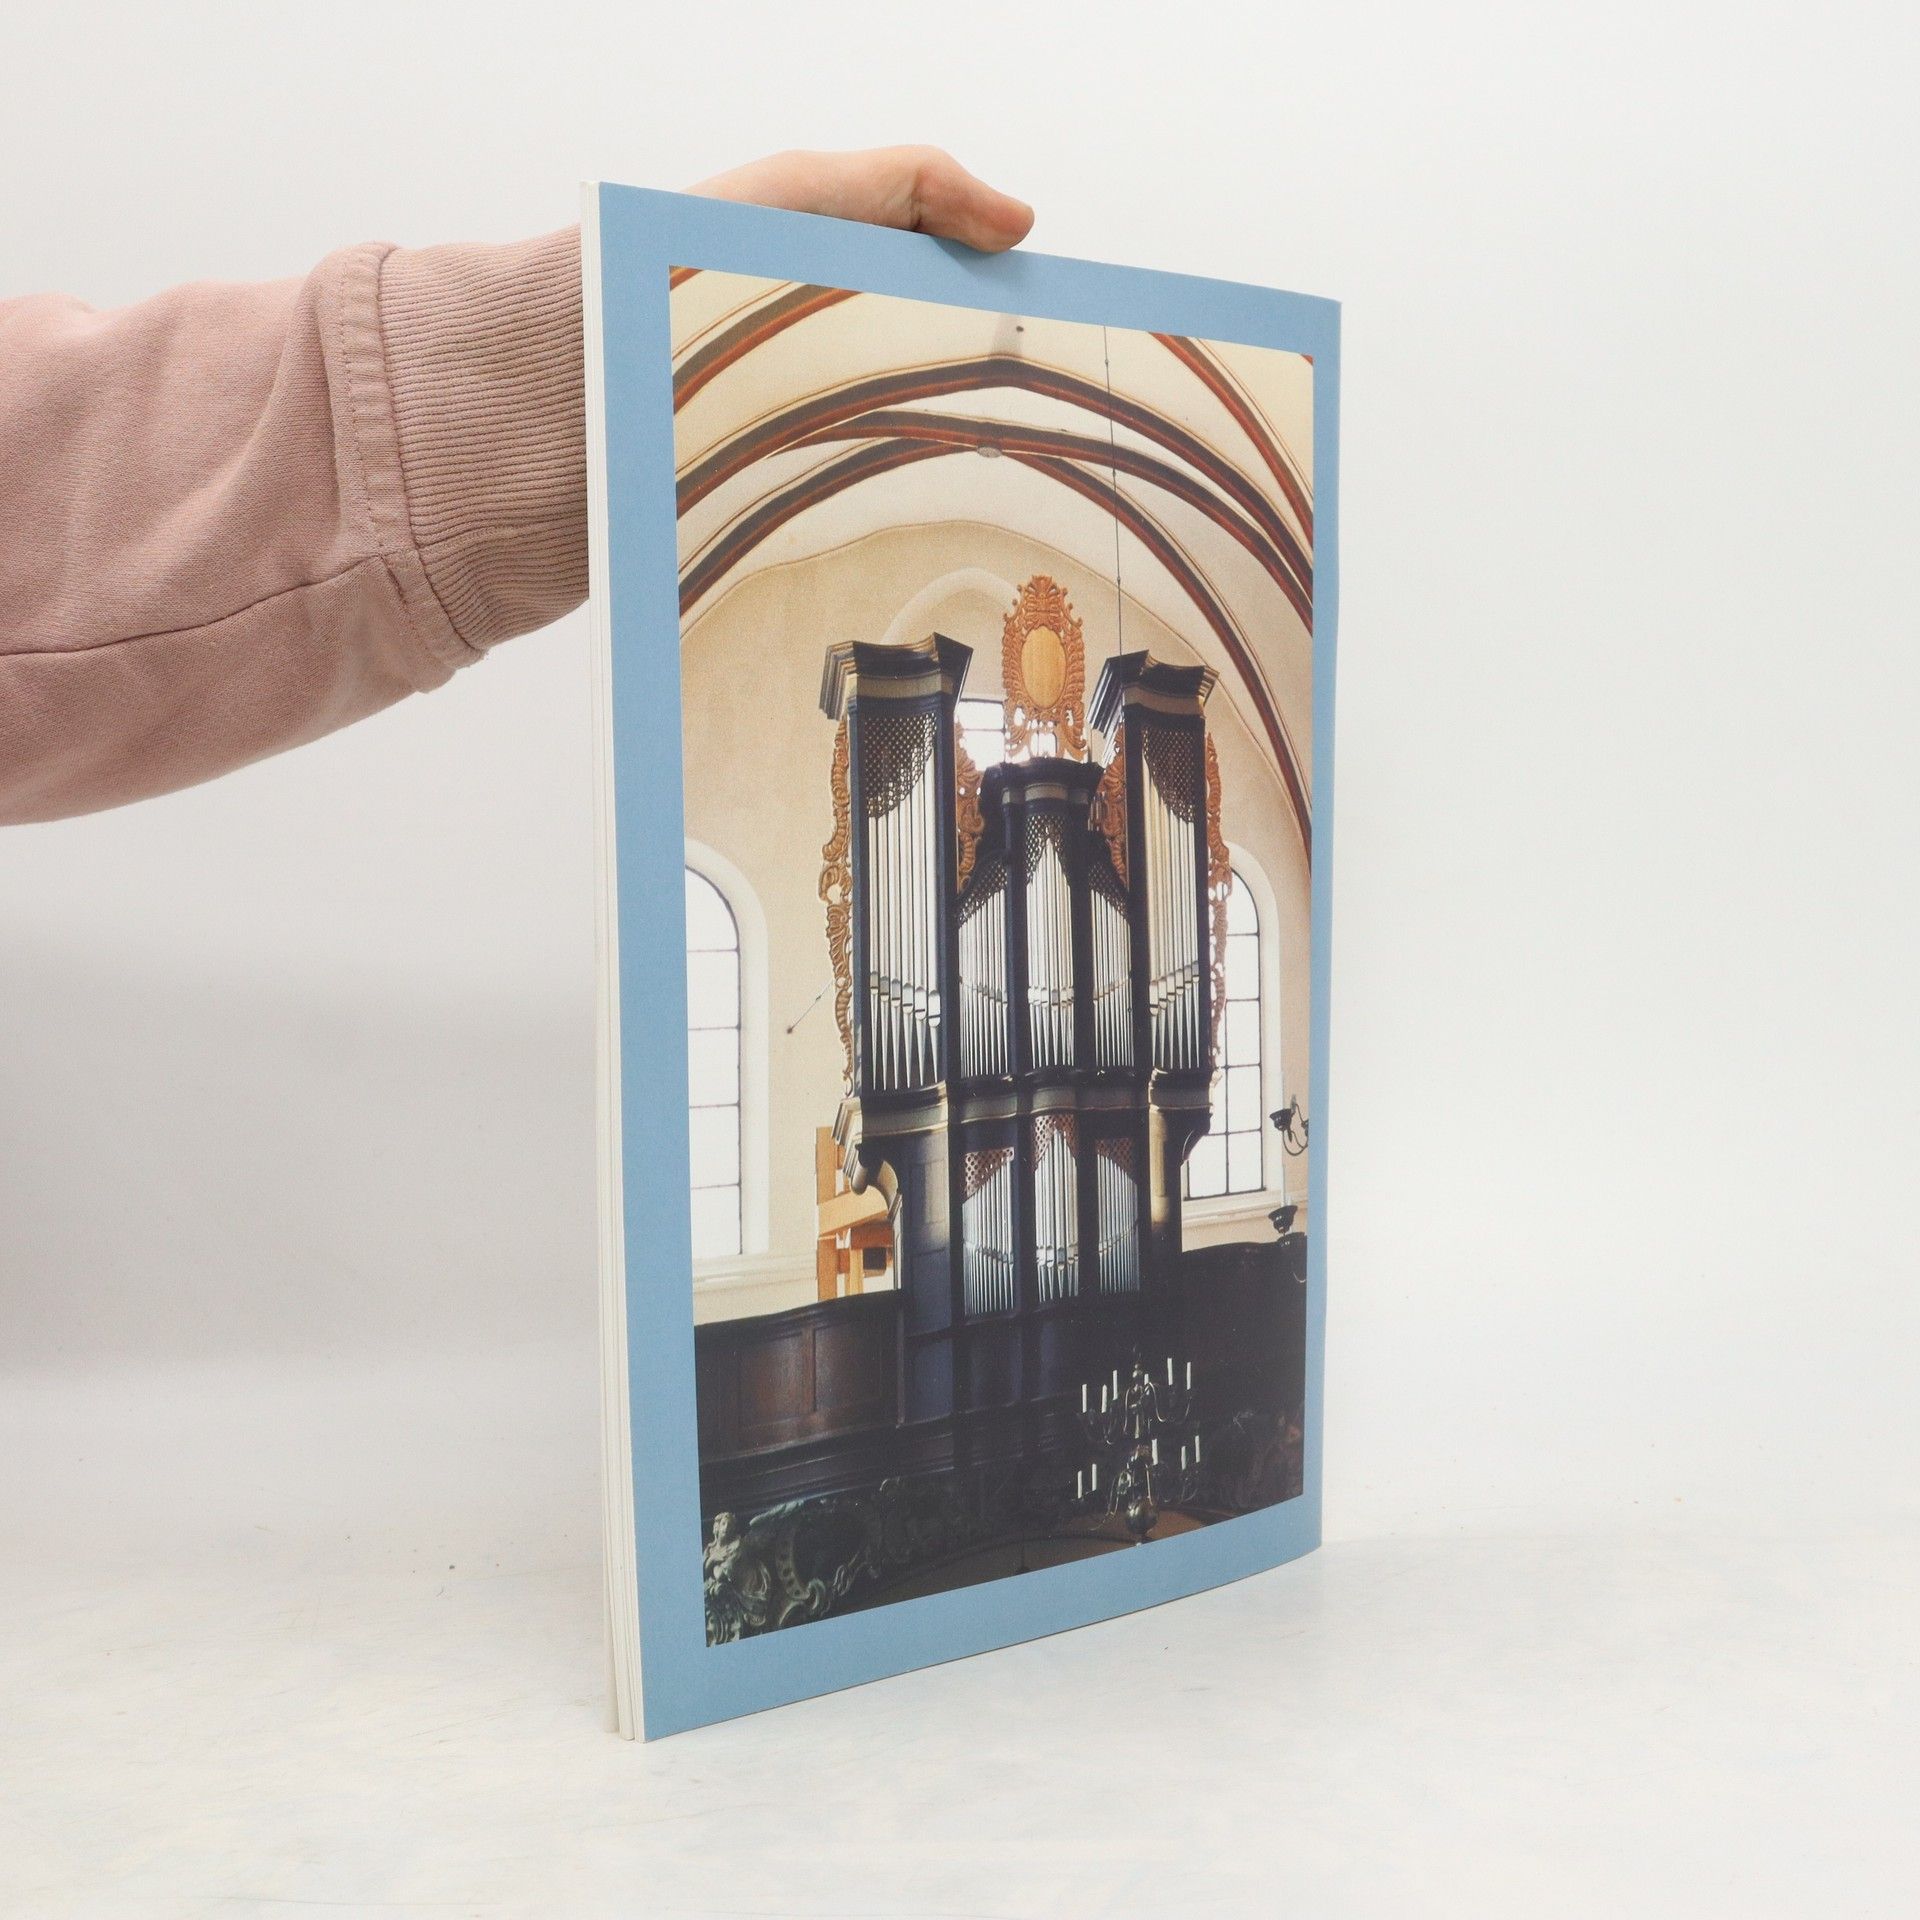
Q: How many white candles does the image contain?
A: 11